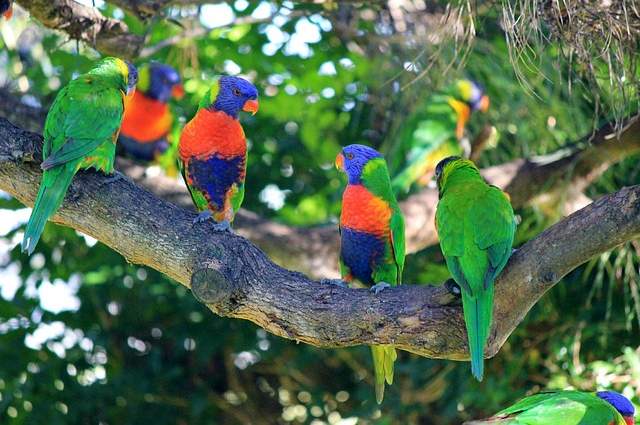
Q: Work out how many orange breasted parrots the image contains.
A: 3